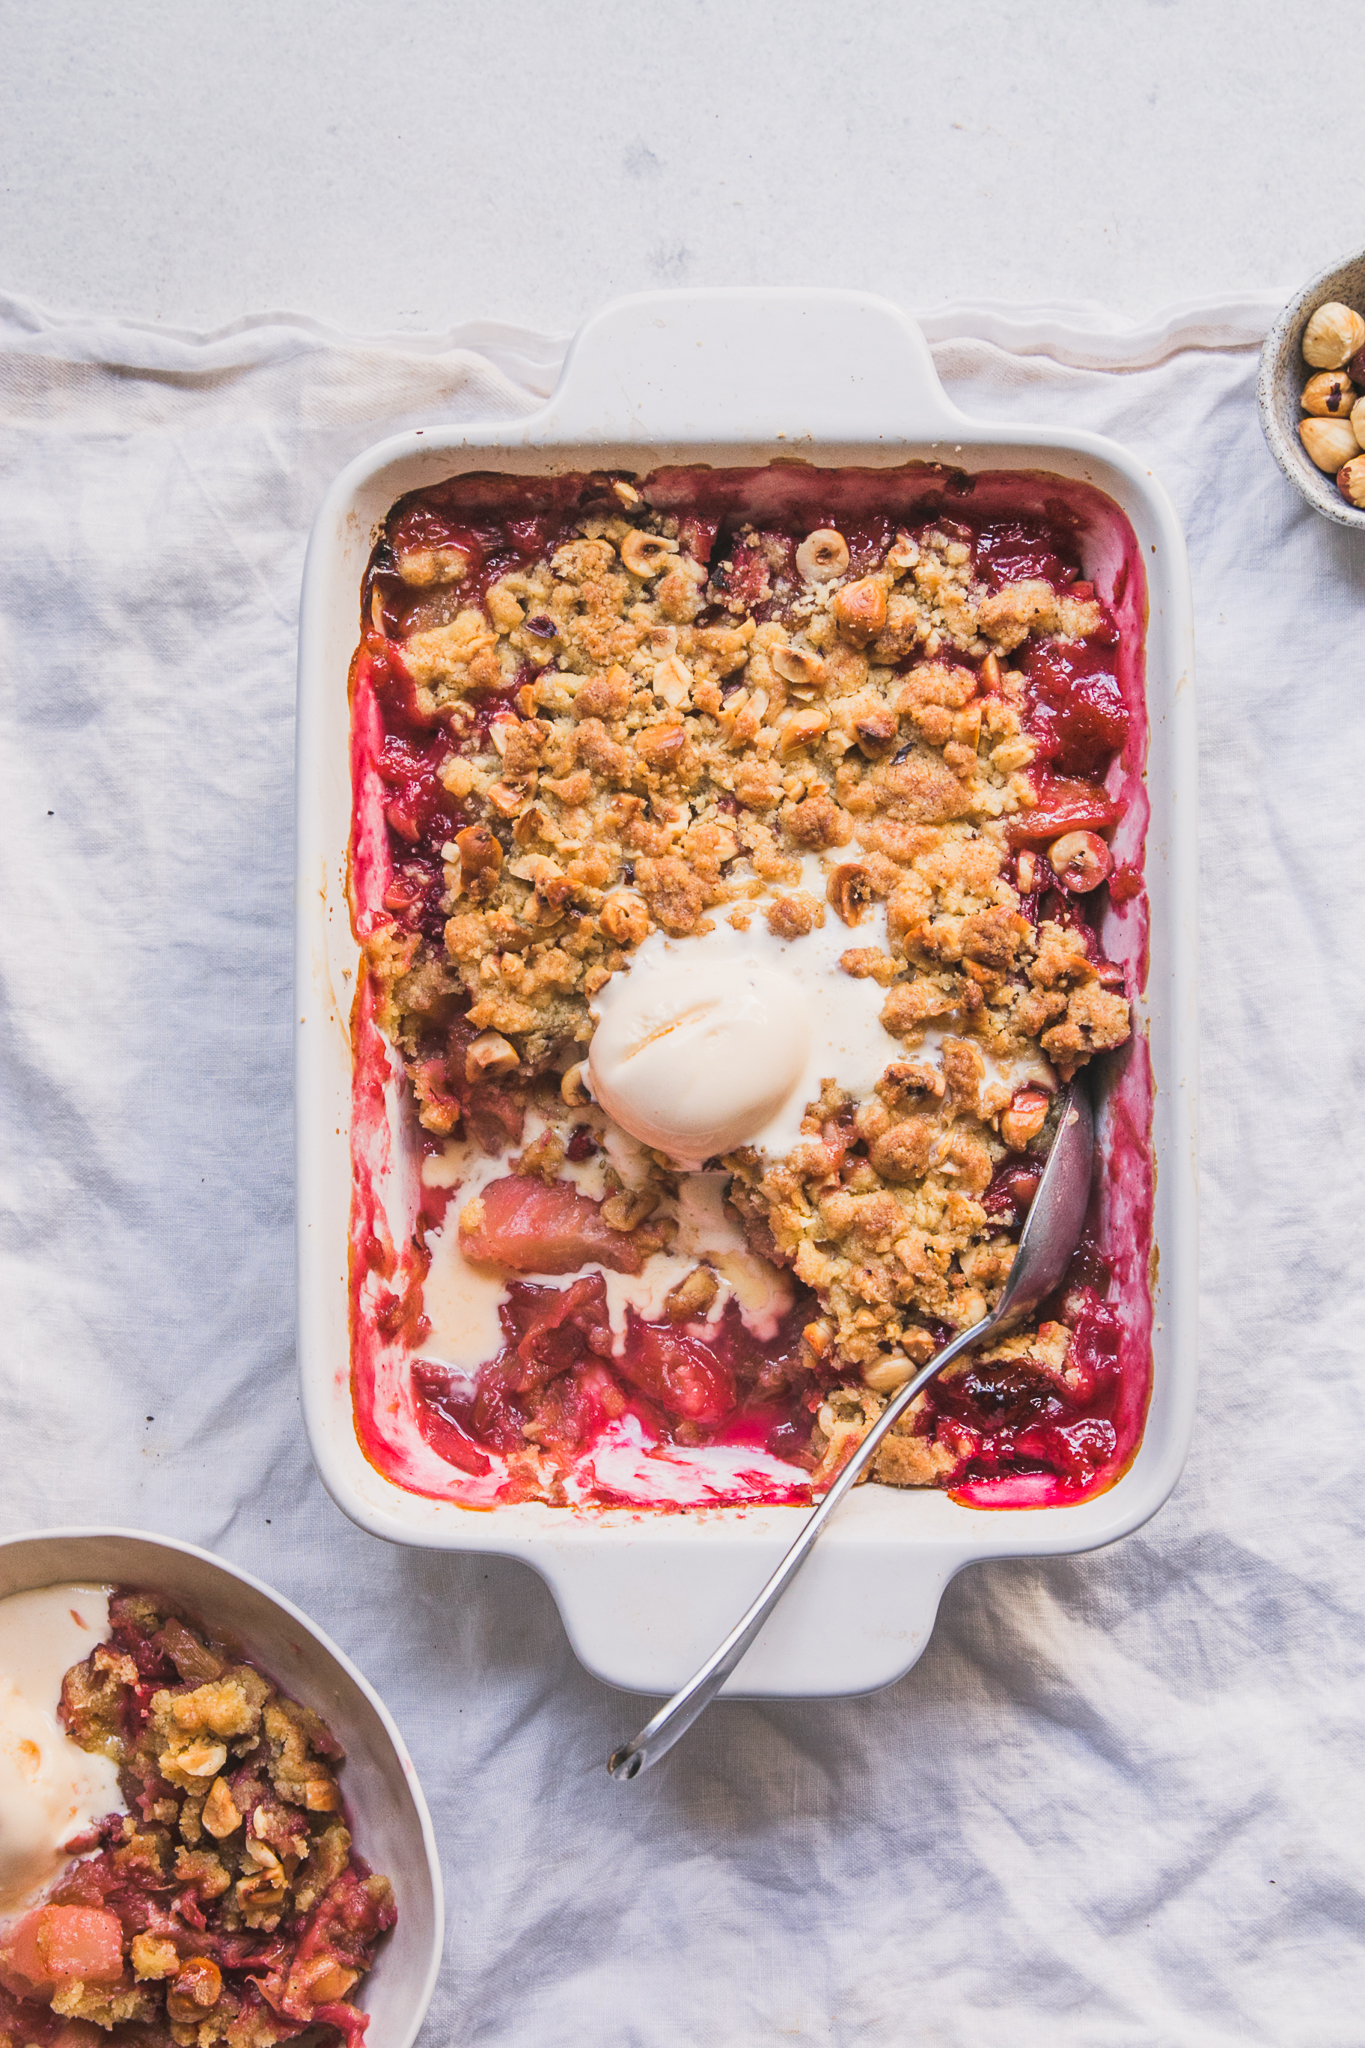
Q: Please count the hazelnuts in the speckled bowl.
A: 6